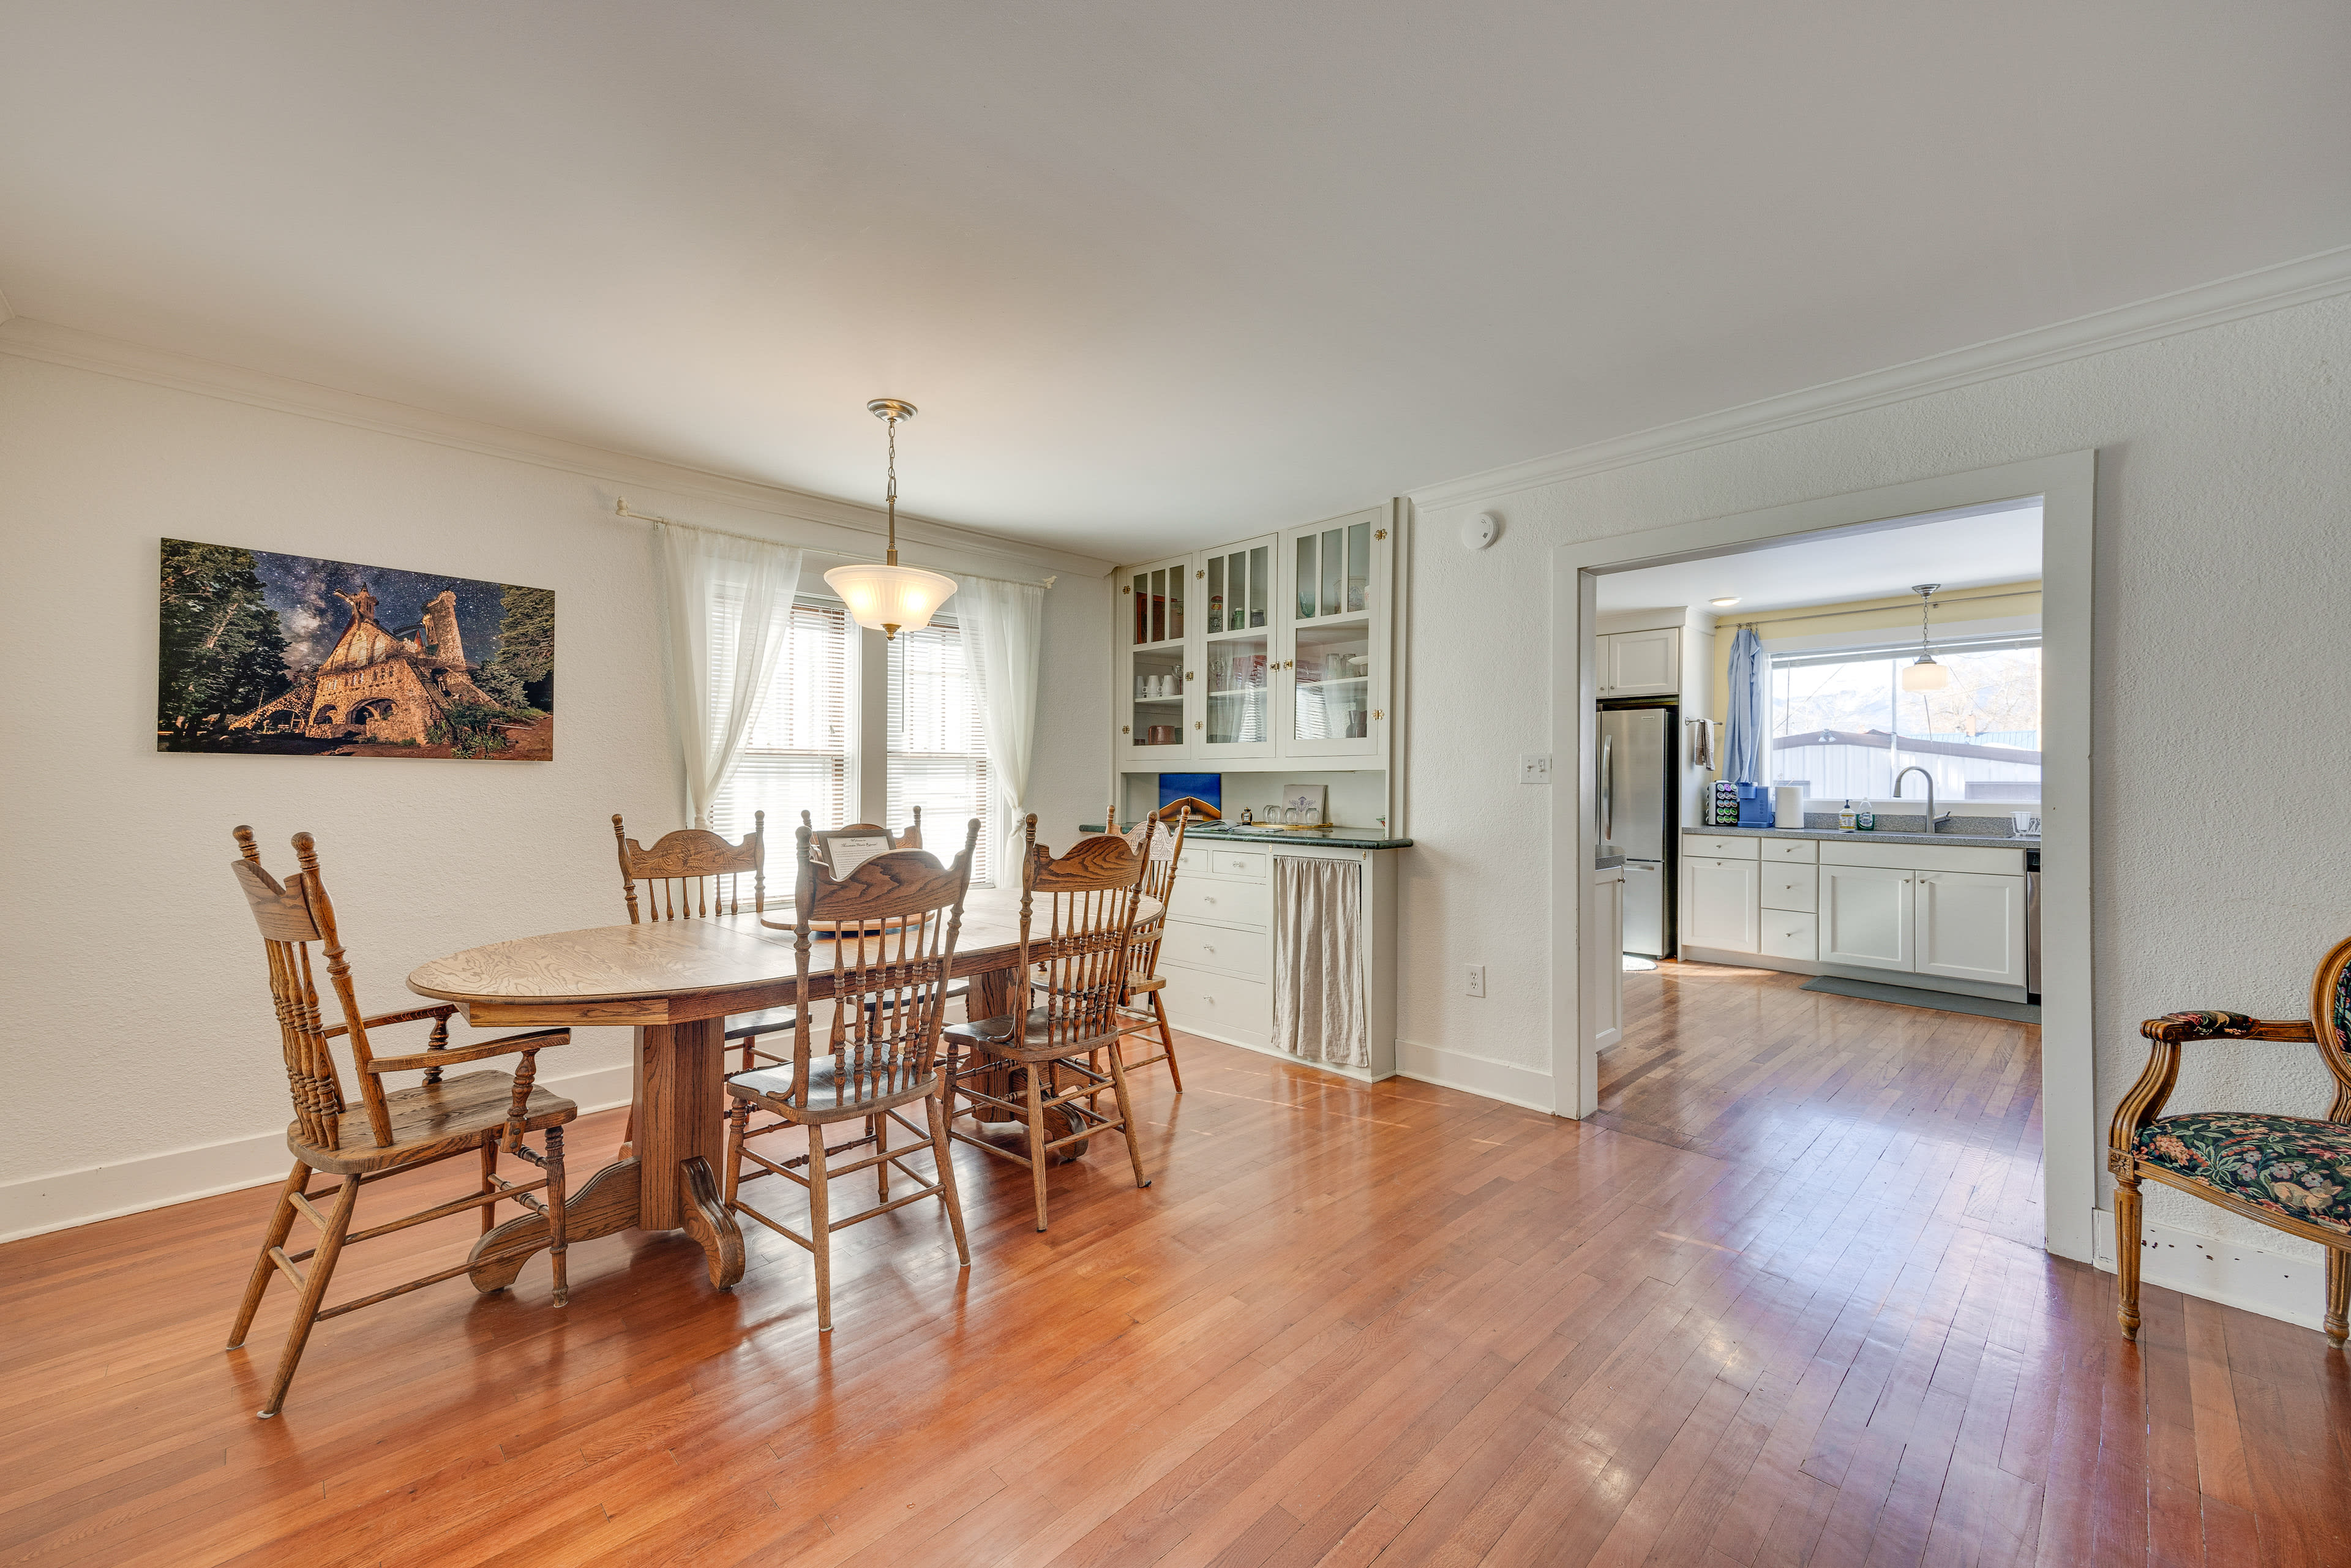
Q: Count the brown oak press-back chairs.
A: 6